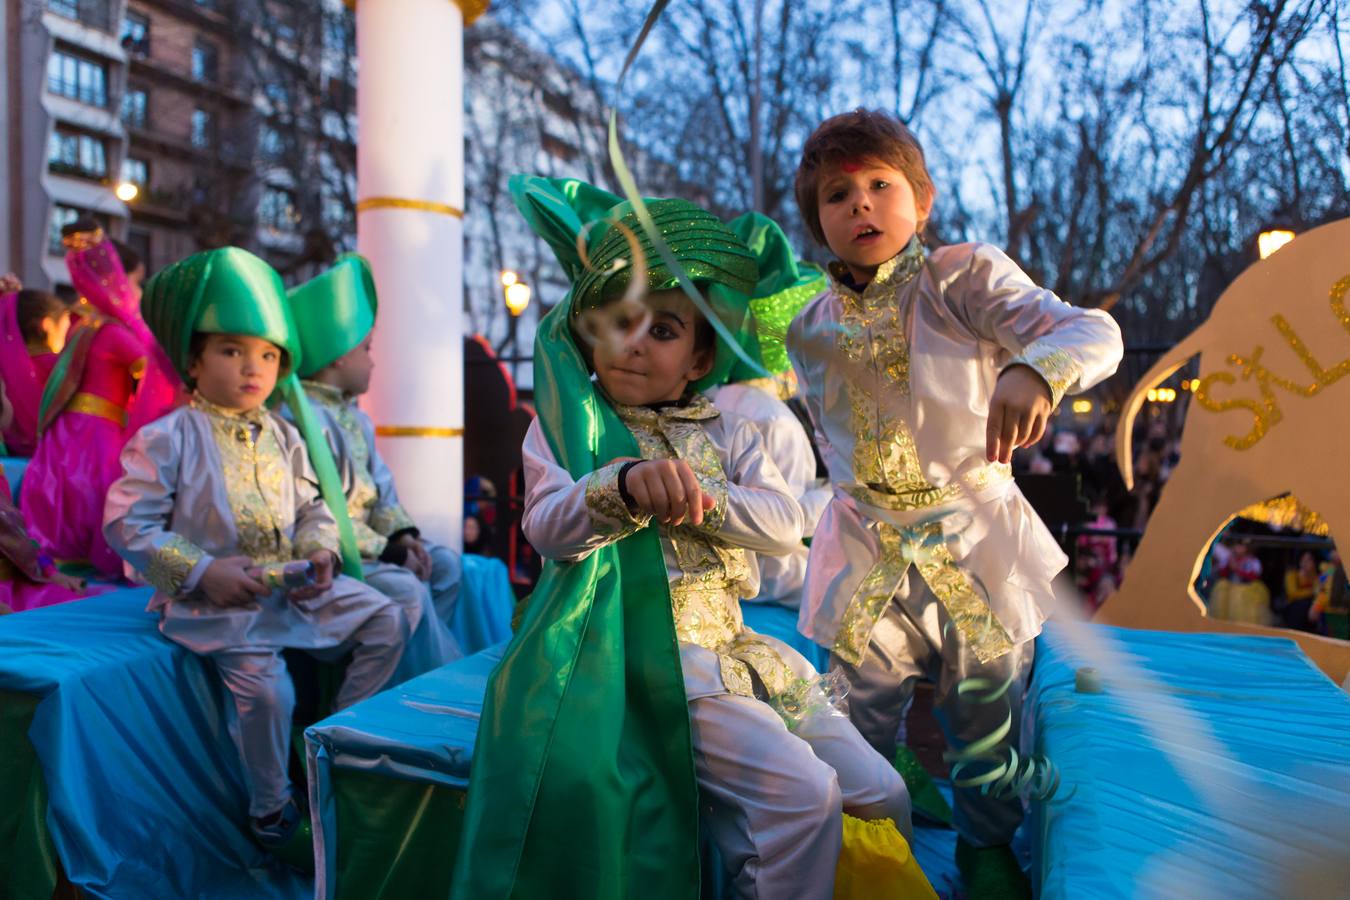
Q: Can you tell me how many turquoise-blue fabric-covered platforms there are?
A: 3